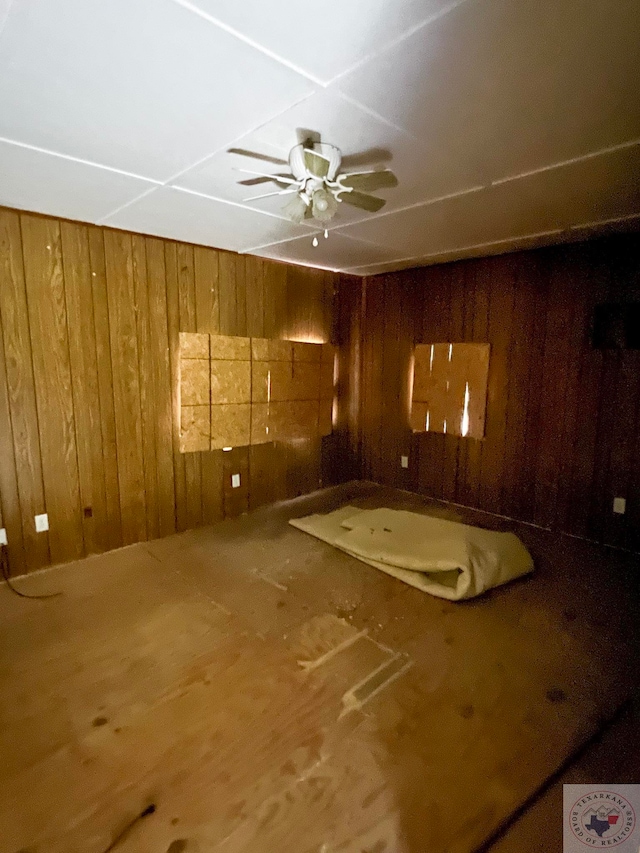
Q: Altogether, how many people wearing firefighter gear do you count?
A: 0